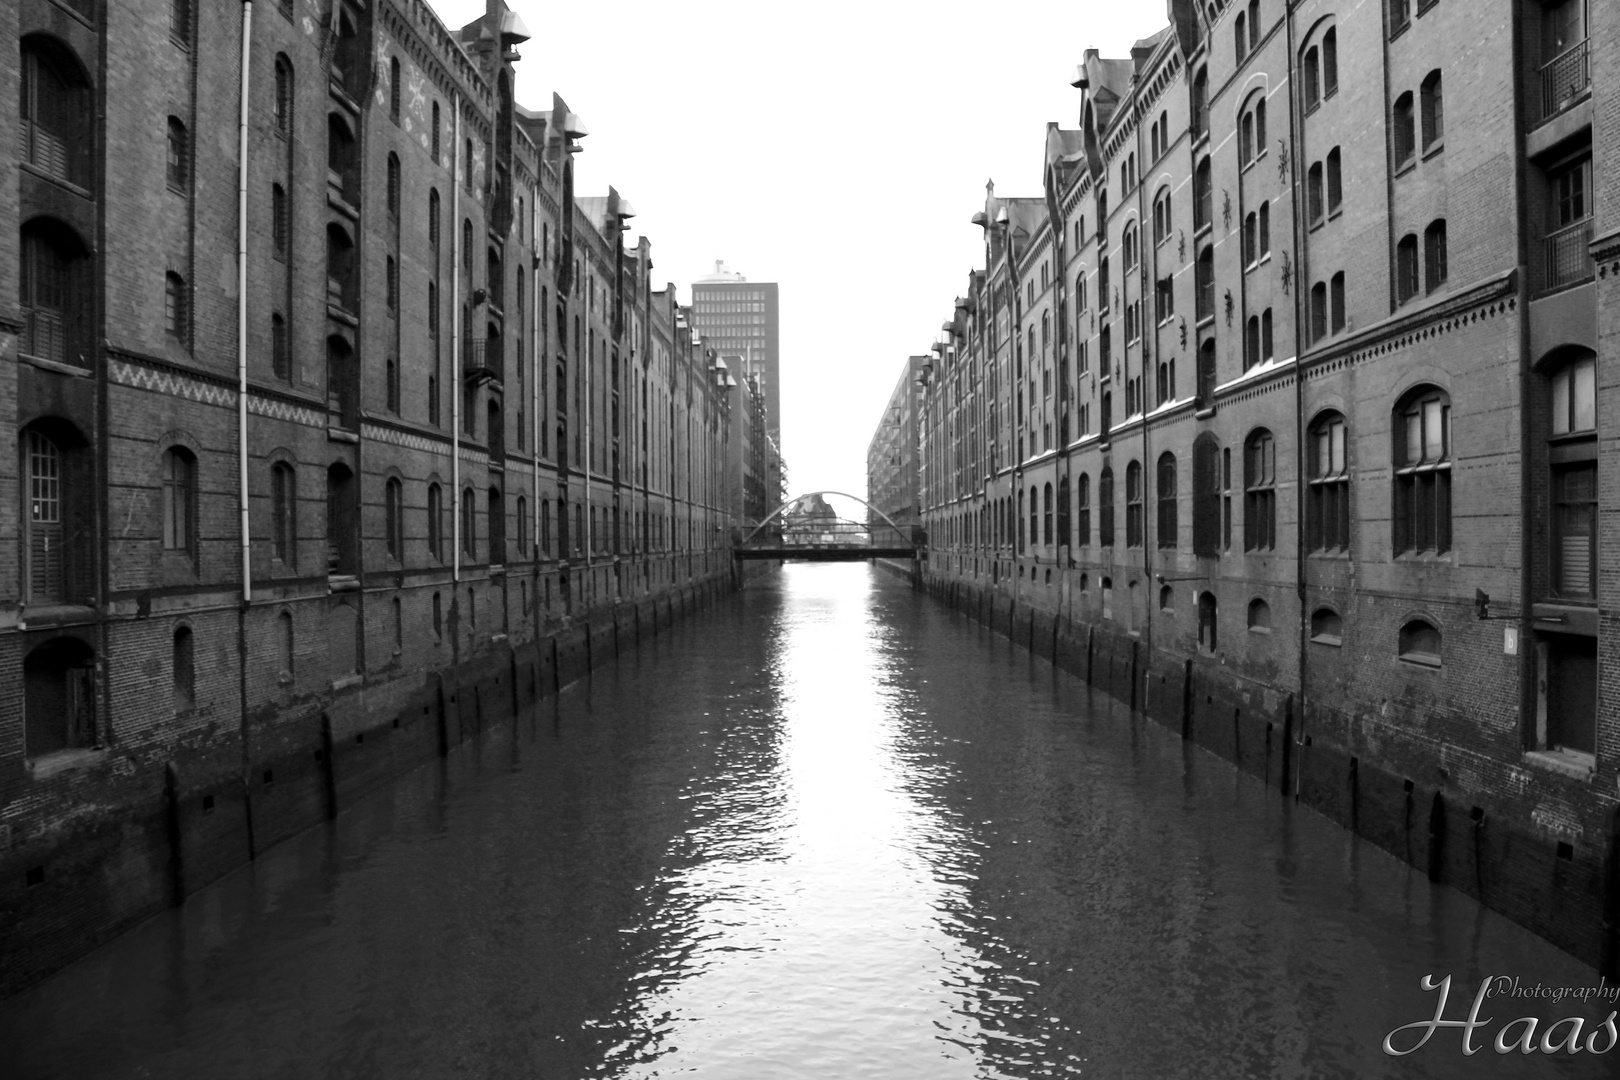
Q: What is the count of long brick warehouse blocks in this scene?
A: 2